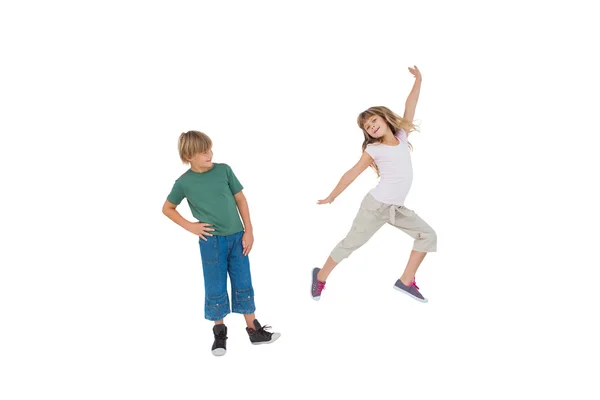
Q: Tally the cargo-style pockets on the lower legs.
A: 2